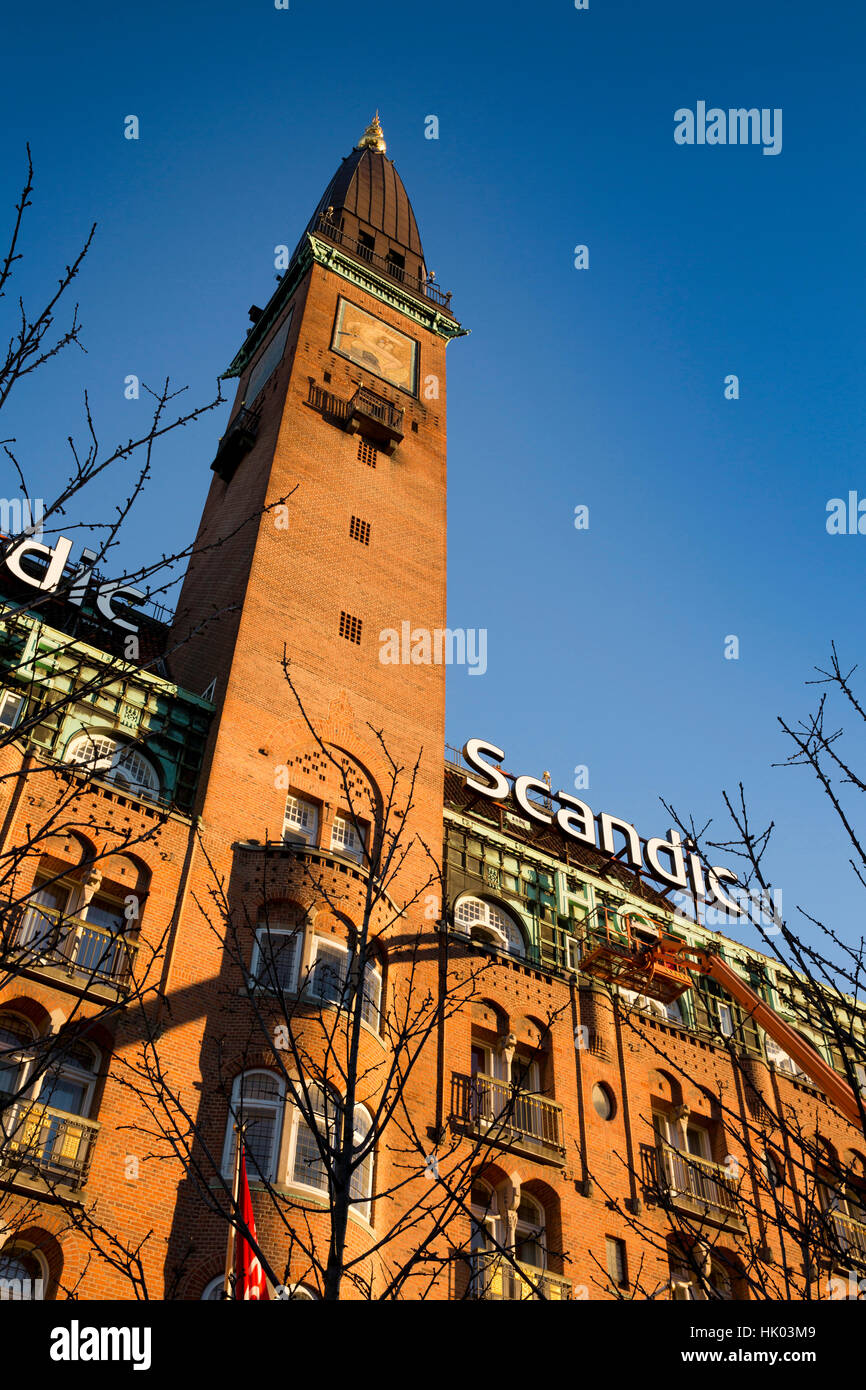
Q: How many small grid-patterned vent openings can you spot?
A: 3